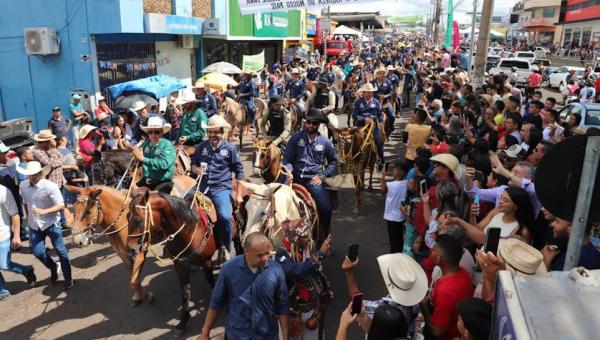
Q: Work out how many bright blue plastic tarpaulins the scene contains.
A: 1